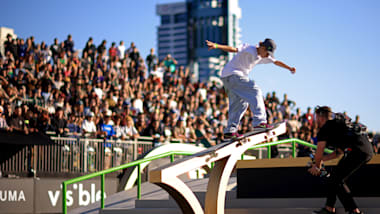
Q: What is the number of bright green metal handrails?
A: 2